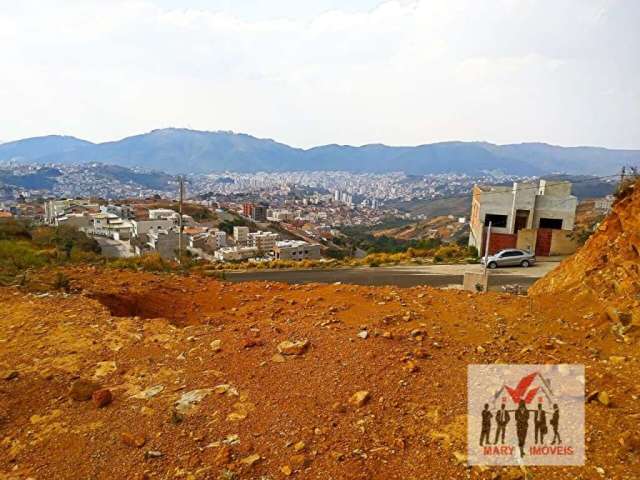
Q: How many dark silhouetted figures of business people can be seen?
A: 5